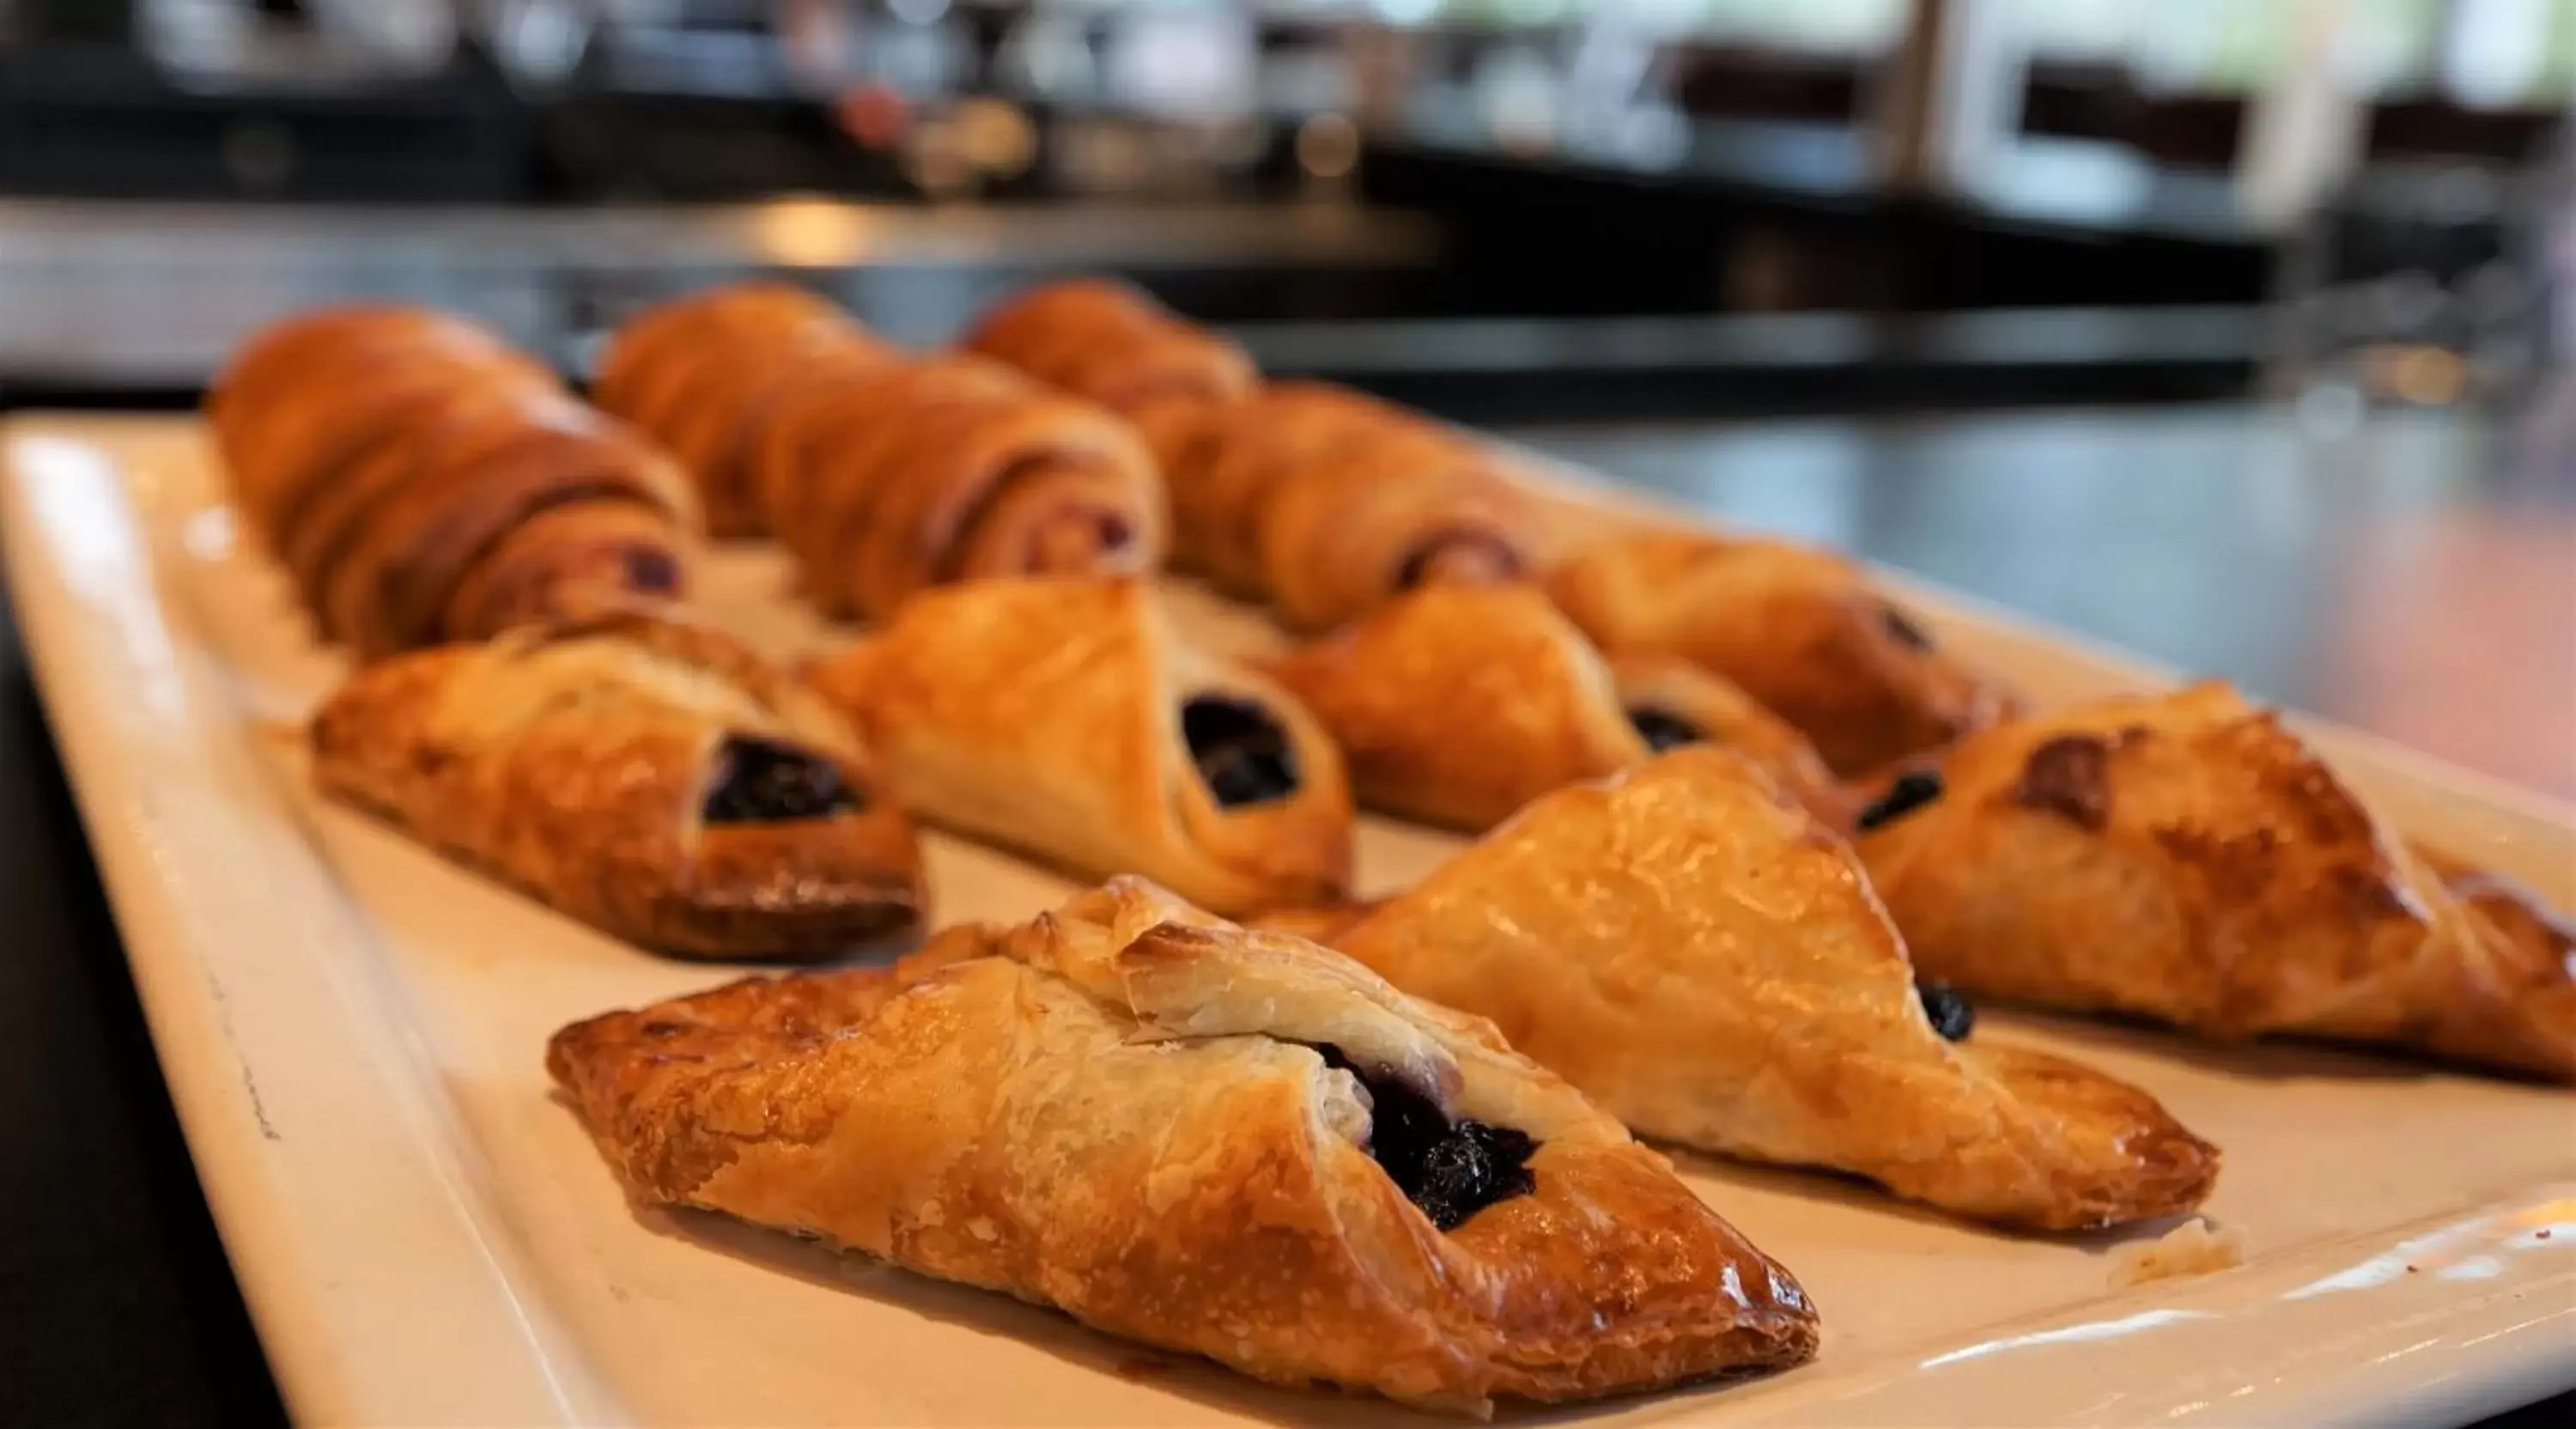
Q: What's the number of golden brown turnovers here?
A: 7